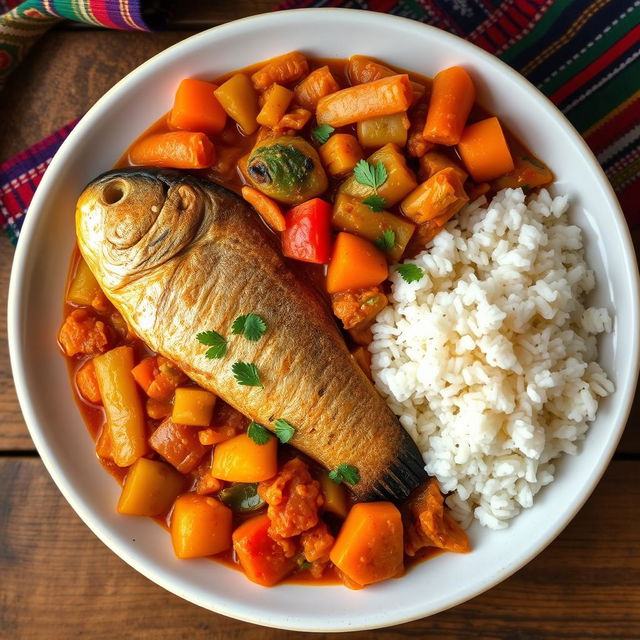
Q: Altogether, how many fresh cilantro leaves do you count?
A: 11